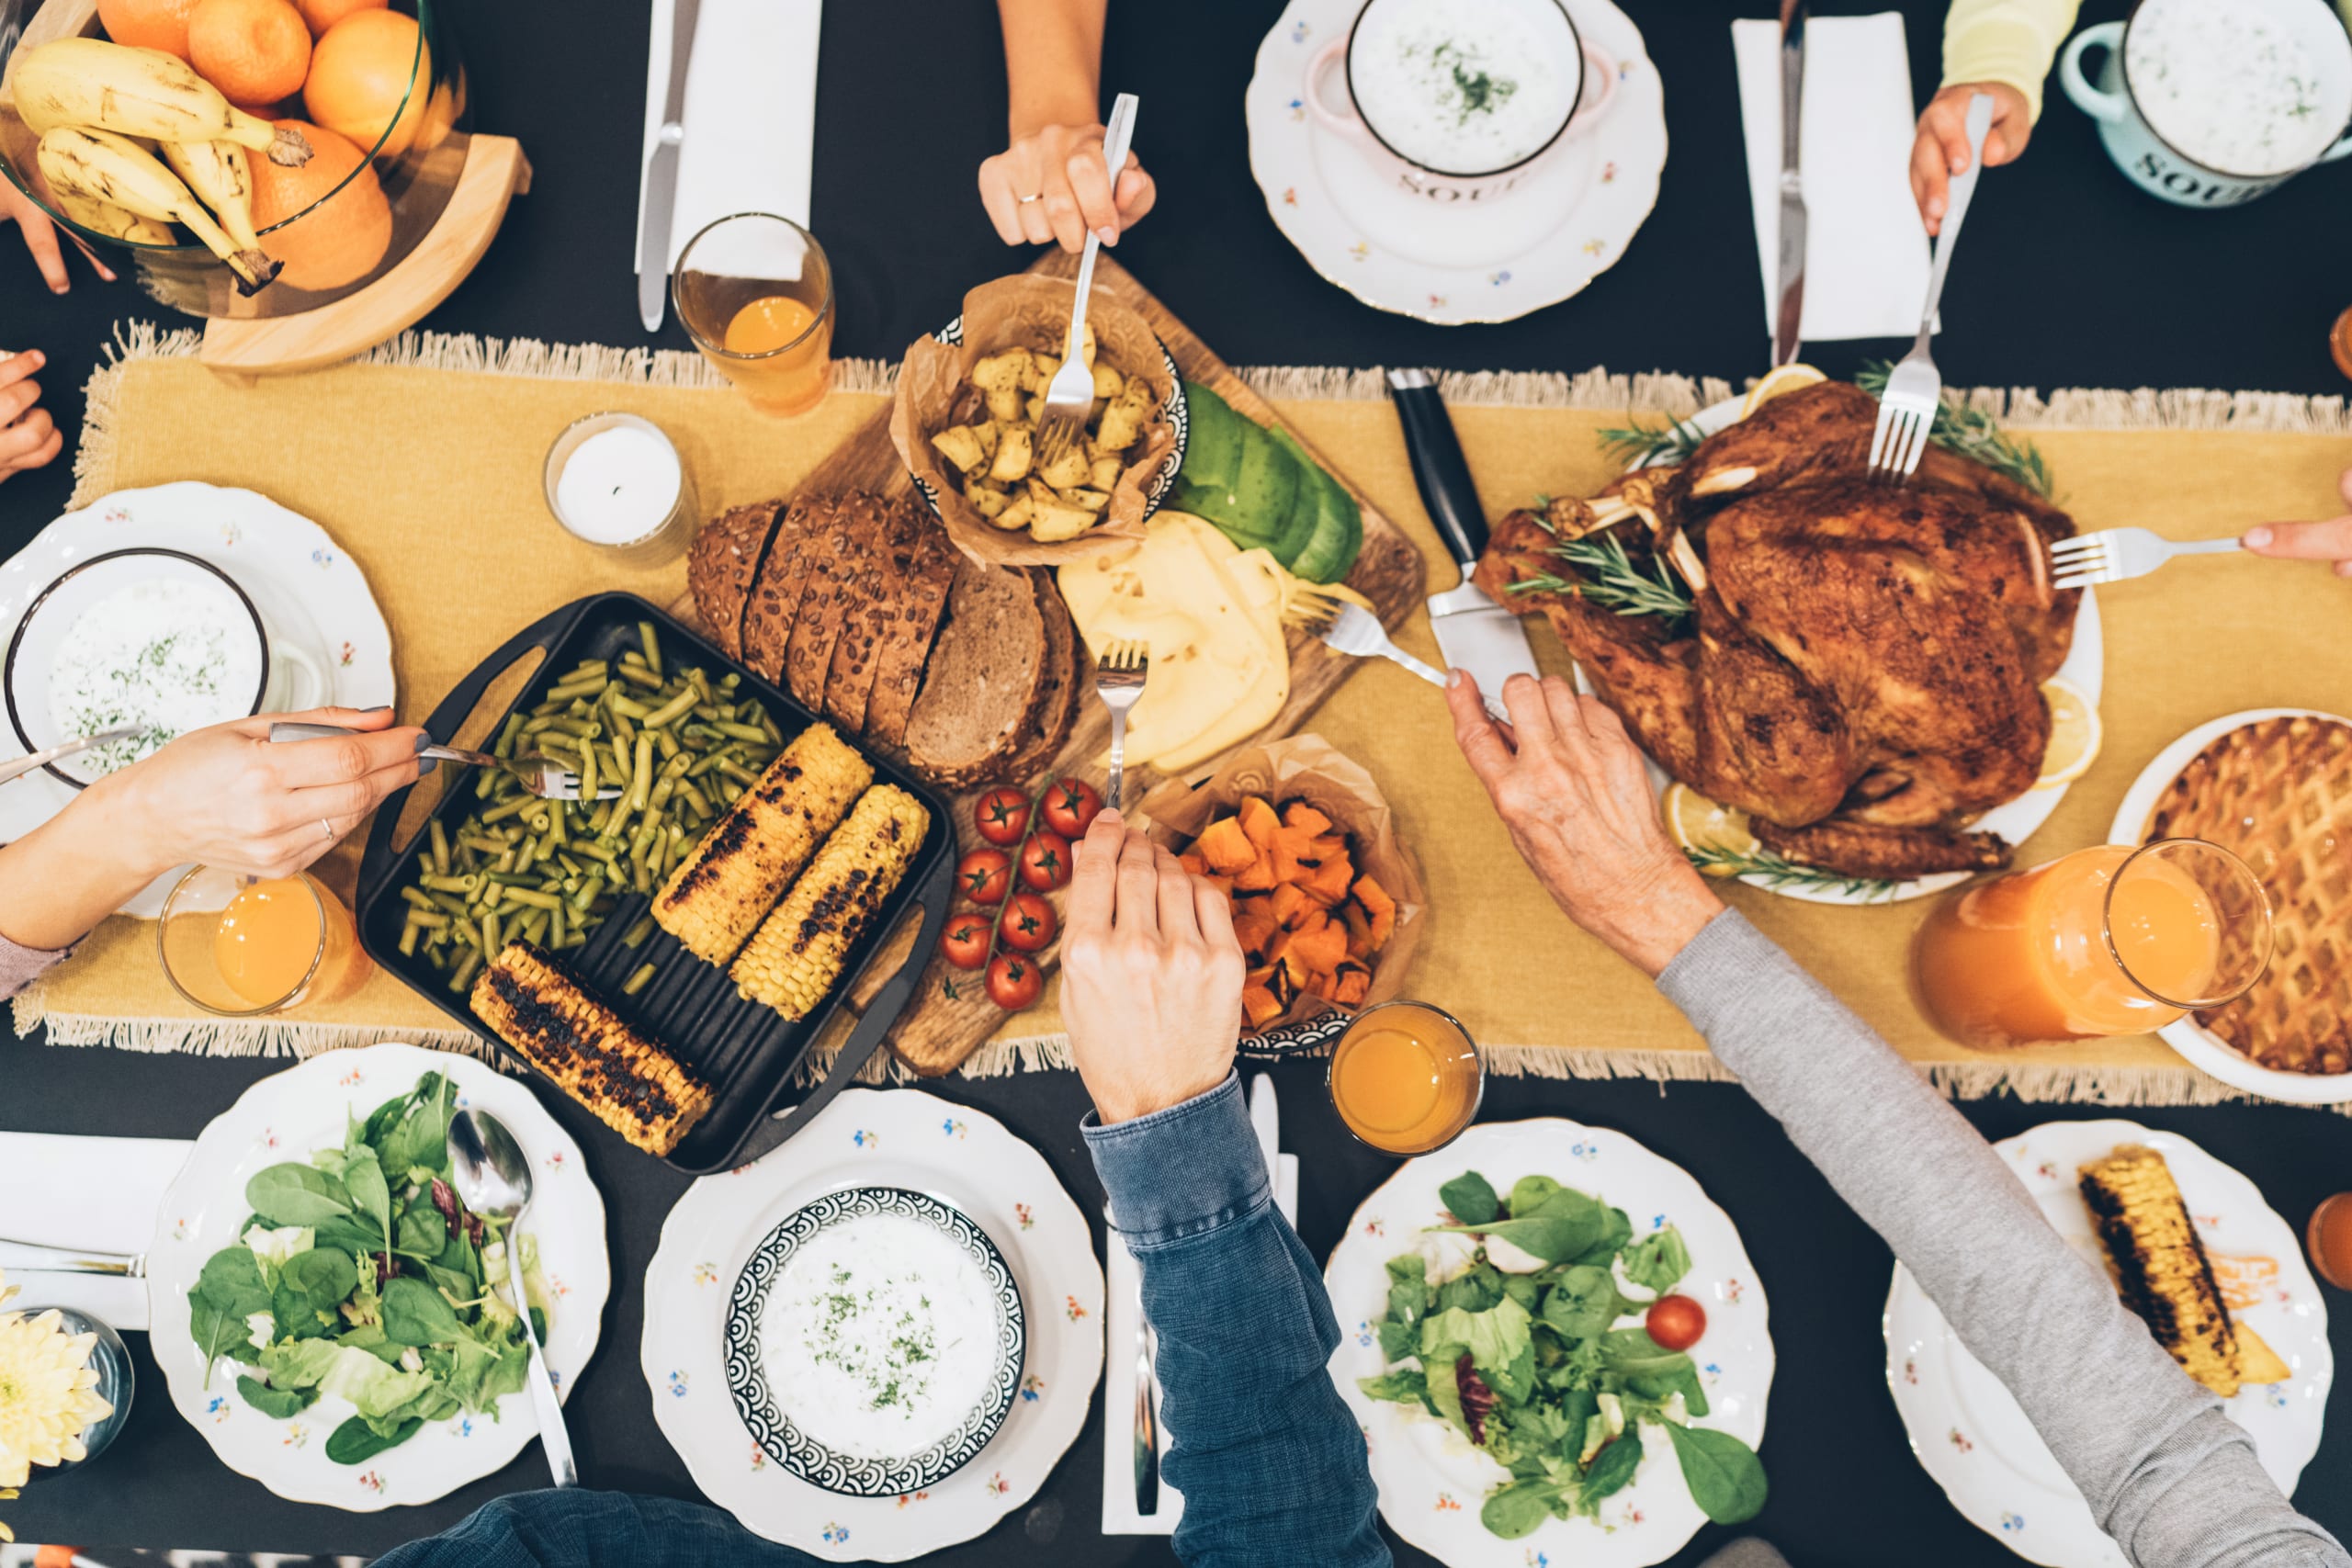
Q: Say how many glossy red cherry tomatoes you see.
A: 8